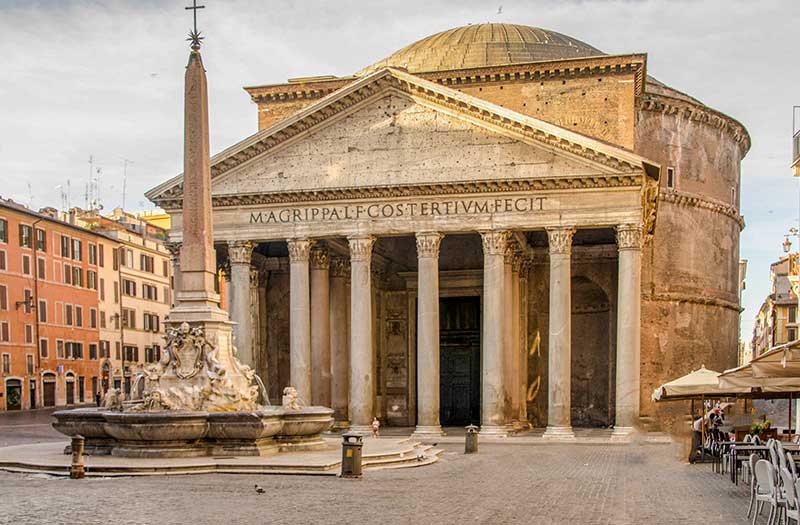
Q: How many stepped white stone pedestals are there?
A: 5